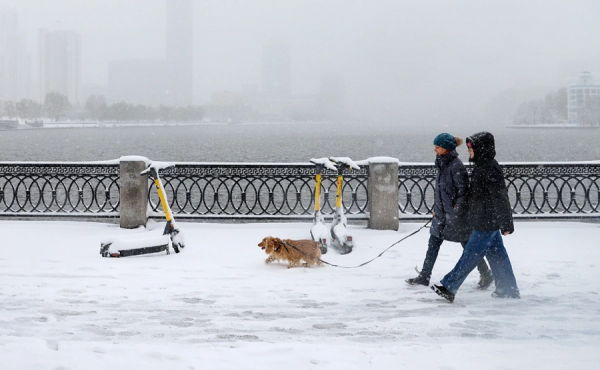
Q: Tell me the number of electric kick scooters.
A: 3